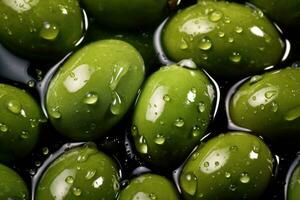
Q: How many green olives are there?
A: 13